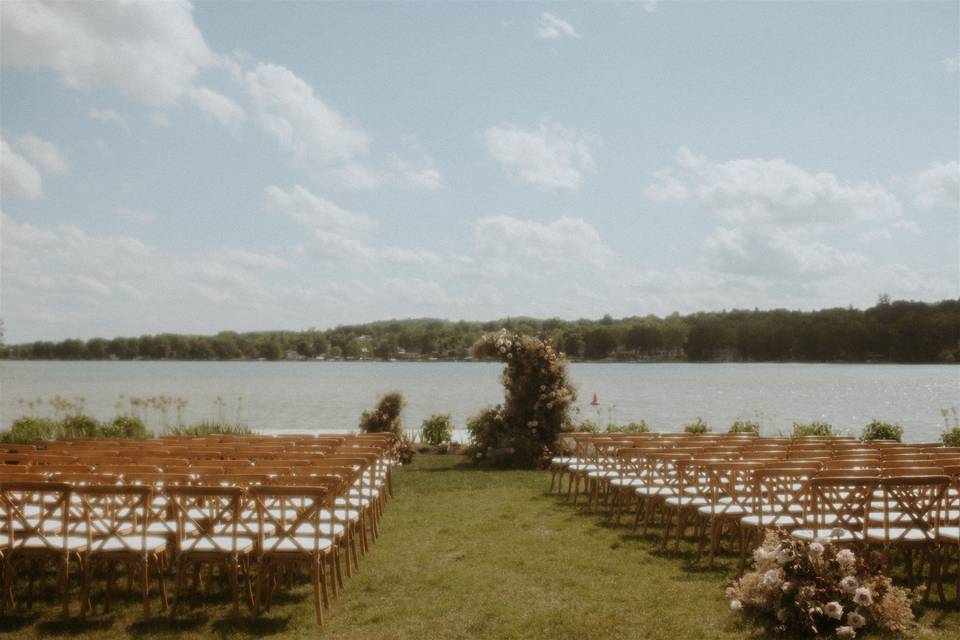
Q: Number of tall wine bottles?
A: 0